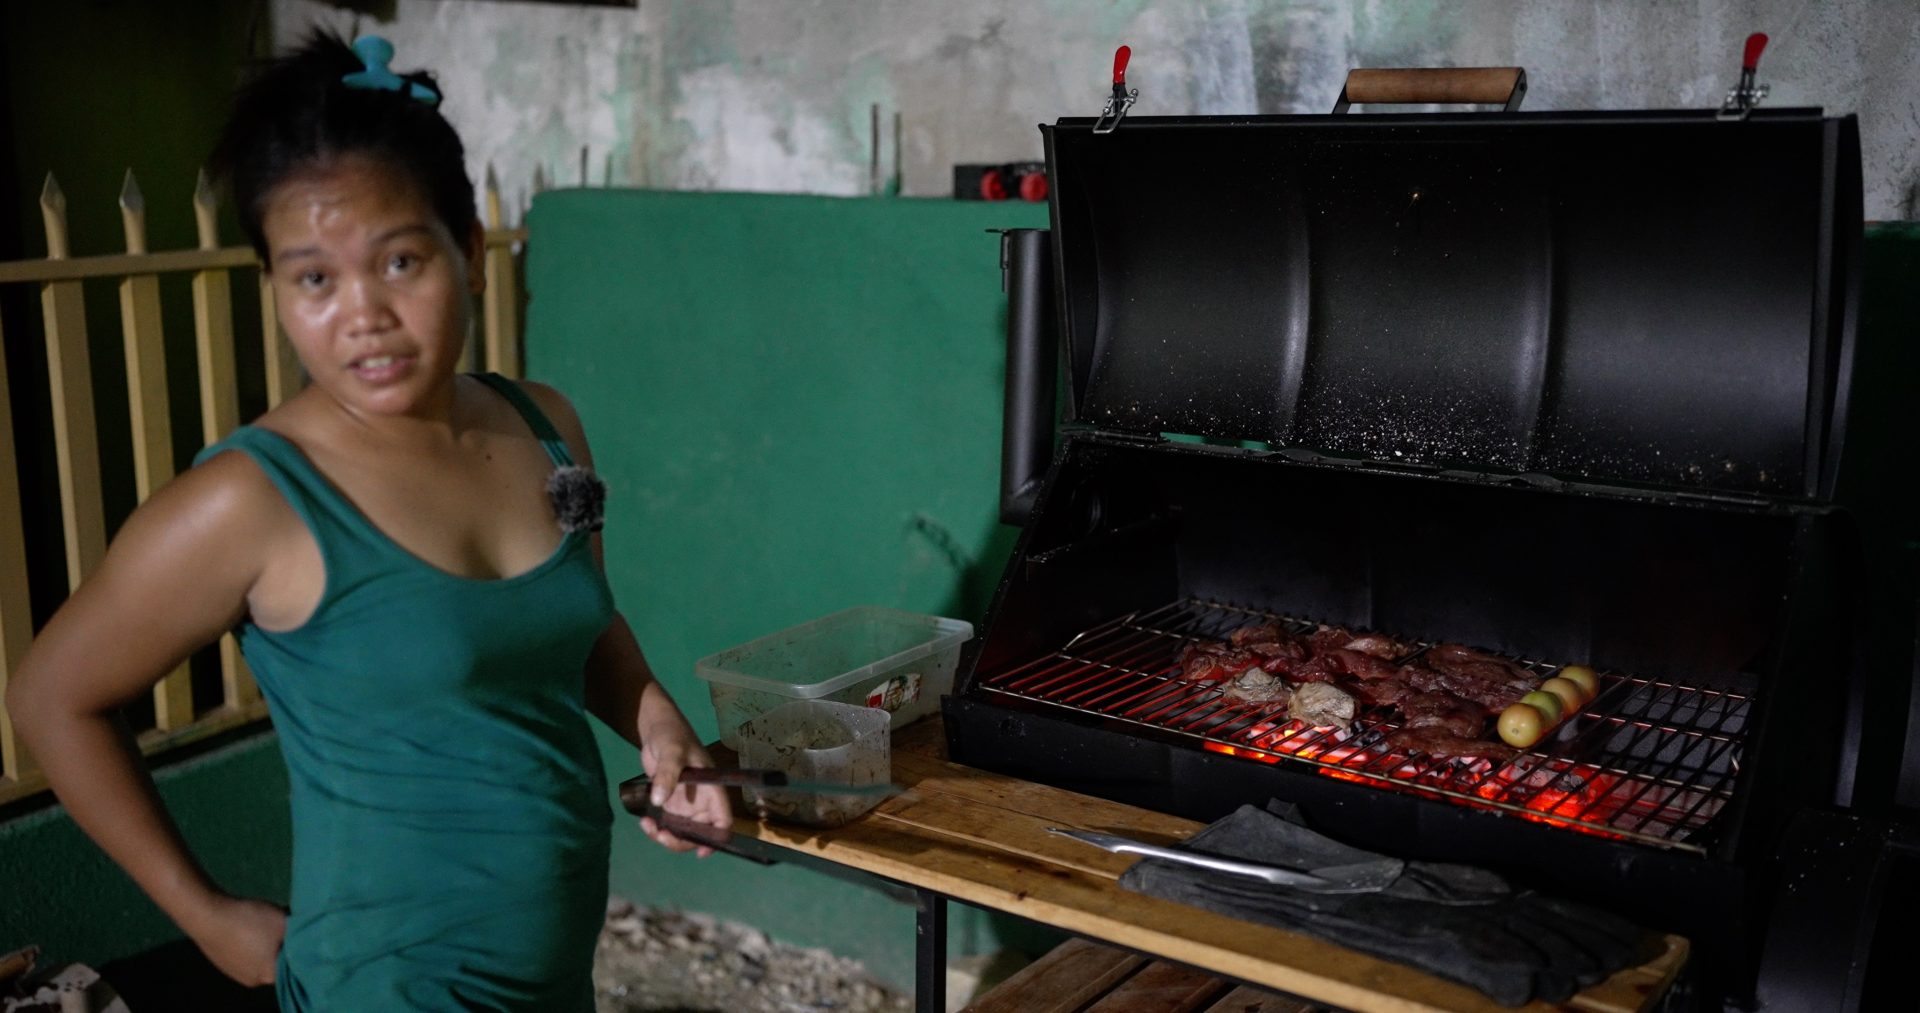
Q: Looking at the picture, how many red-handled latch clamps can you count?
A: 2